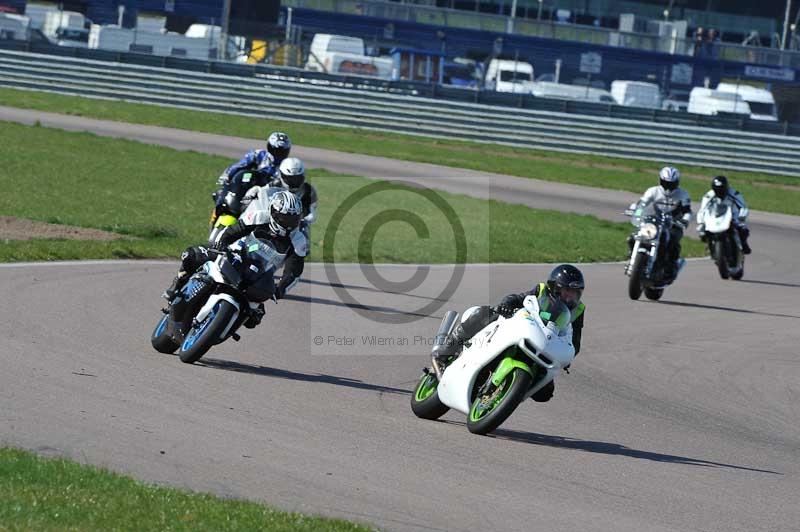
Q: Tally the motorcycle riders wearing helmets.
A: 6